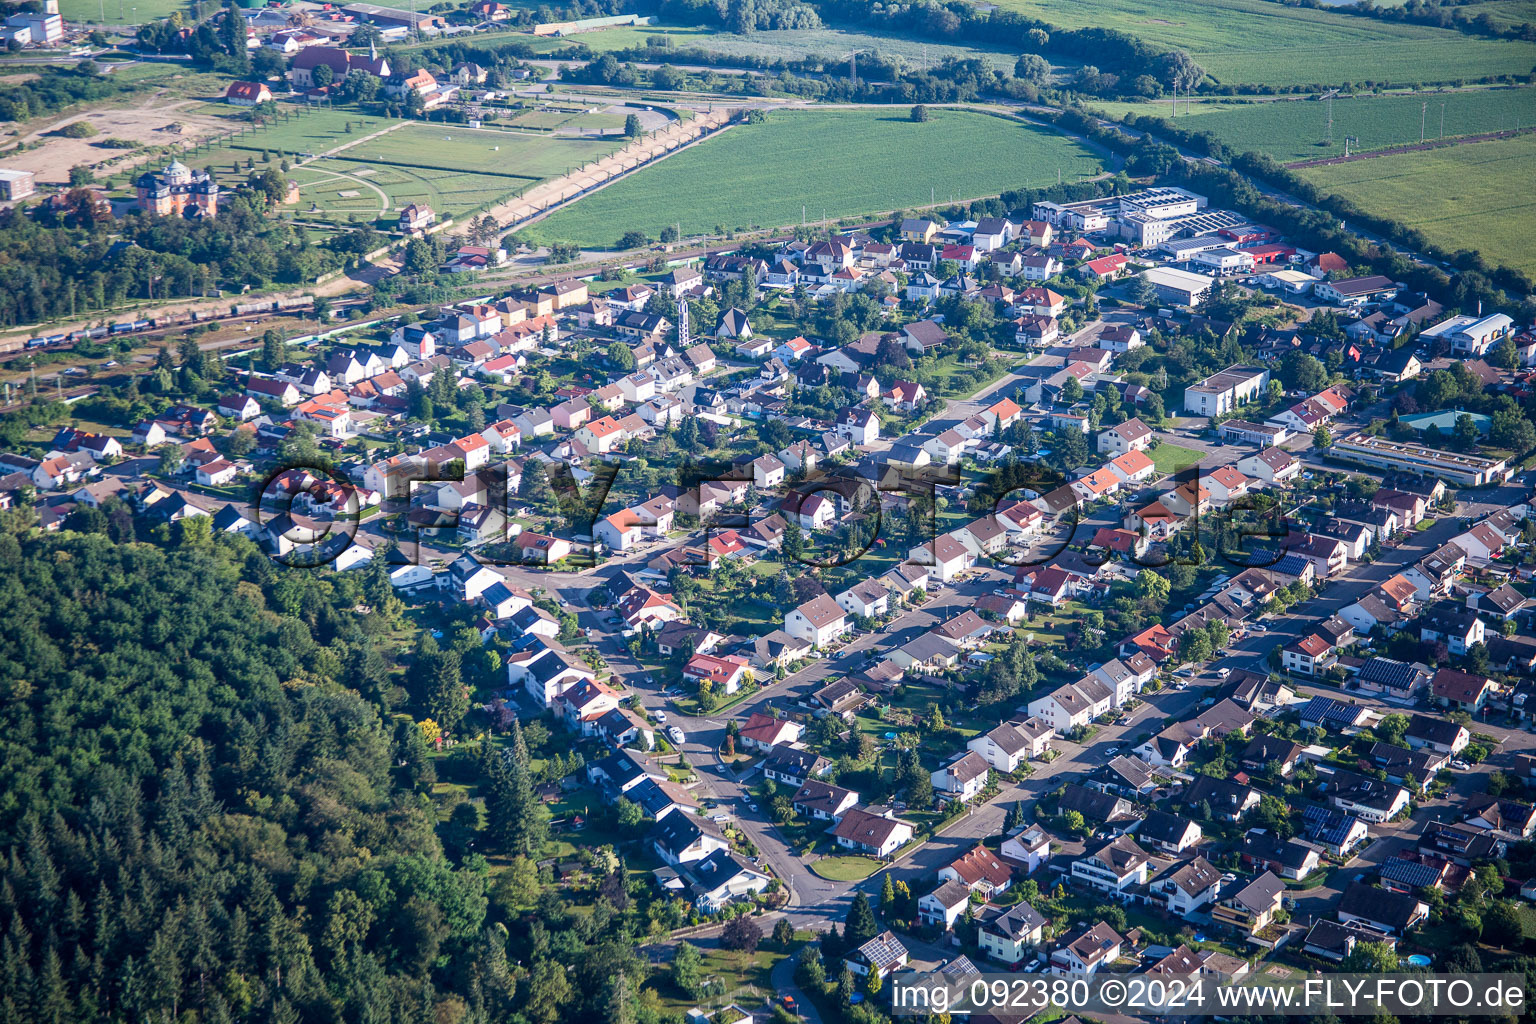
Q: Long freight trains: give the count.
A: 1